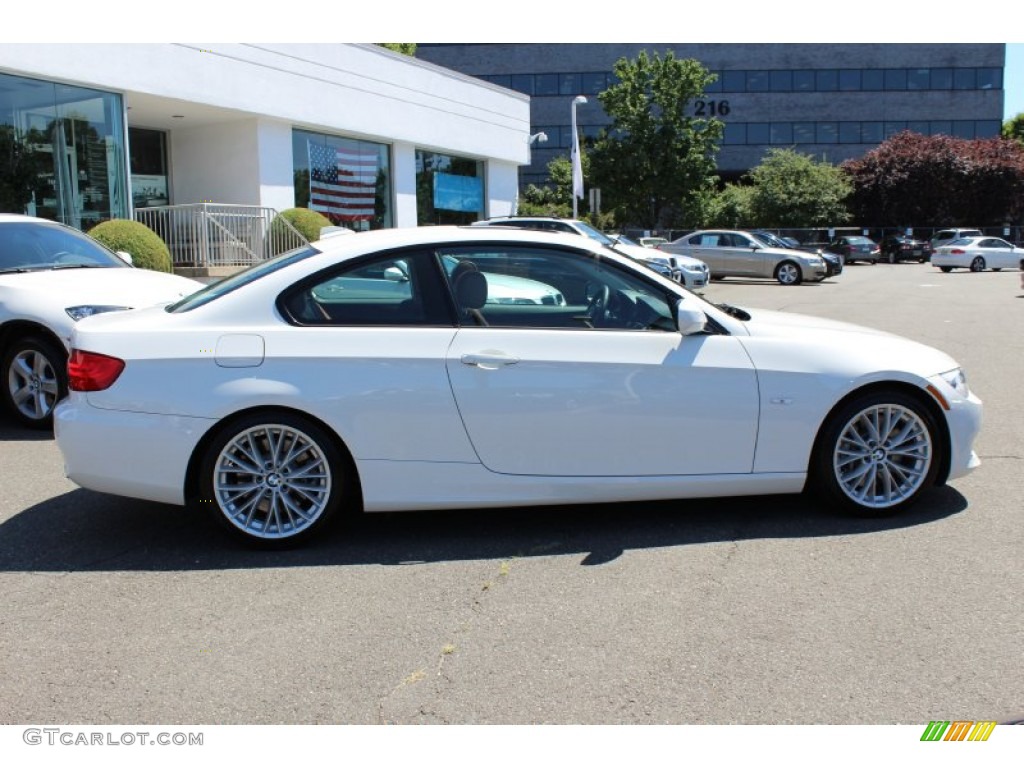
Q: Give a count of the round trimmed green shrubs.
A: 2